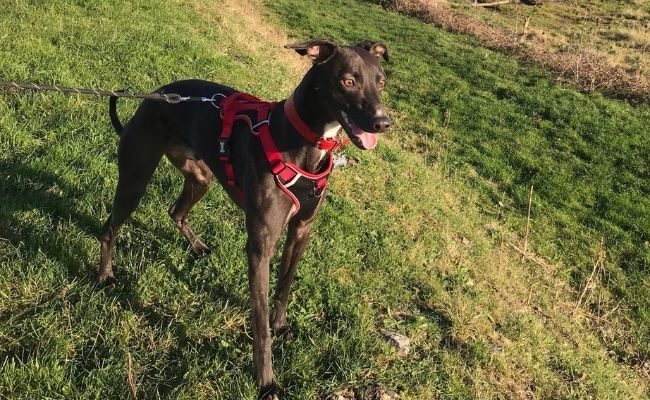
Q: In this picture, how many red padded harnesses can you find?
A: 1